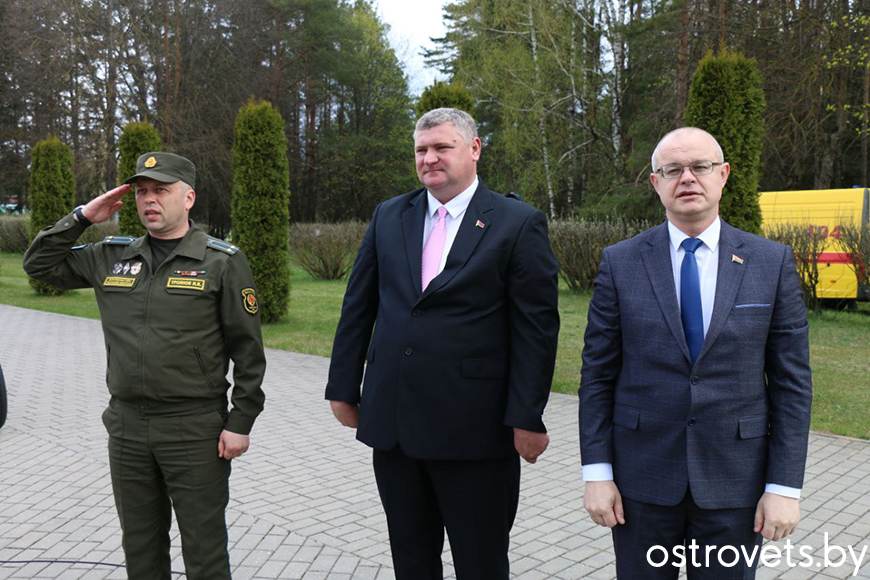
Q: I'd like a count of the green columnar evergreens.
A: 5